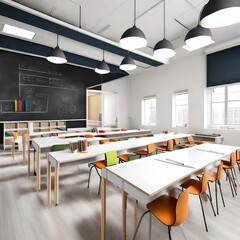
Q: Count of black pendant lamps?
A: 7